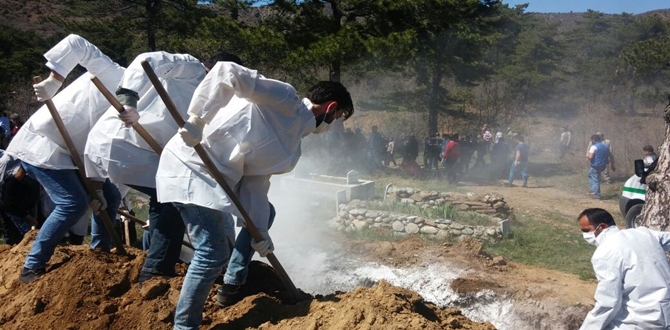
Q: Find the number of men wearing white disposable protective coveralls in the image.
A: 4